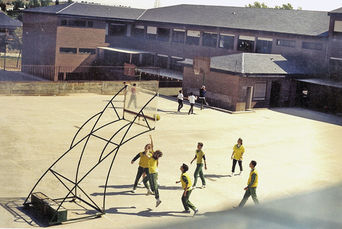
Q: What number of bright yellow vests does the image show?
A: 6